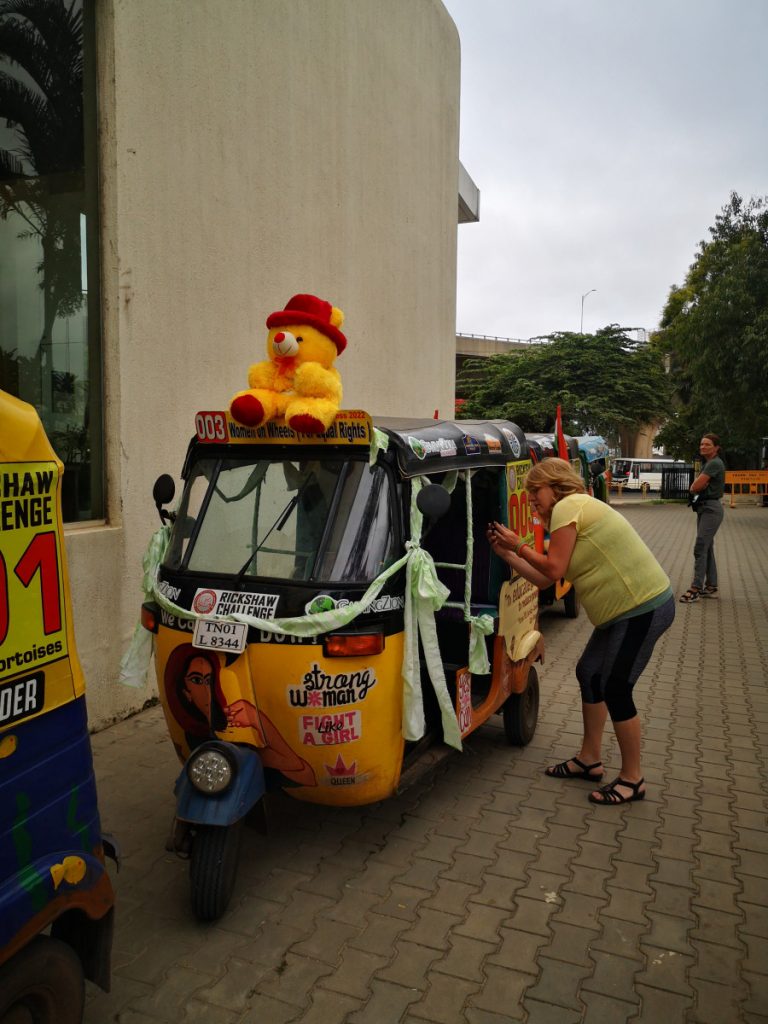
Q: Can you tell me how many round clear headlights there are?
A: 1